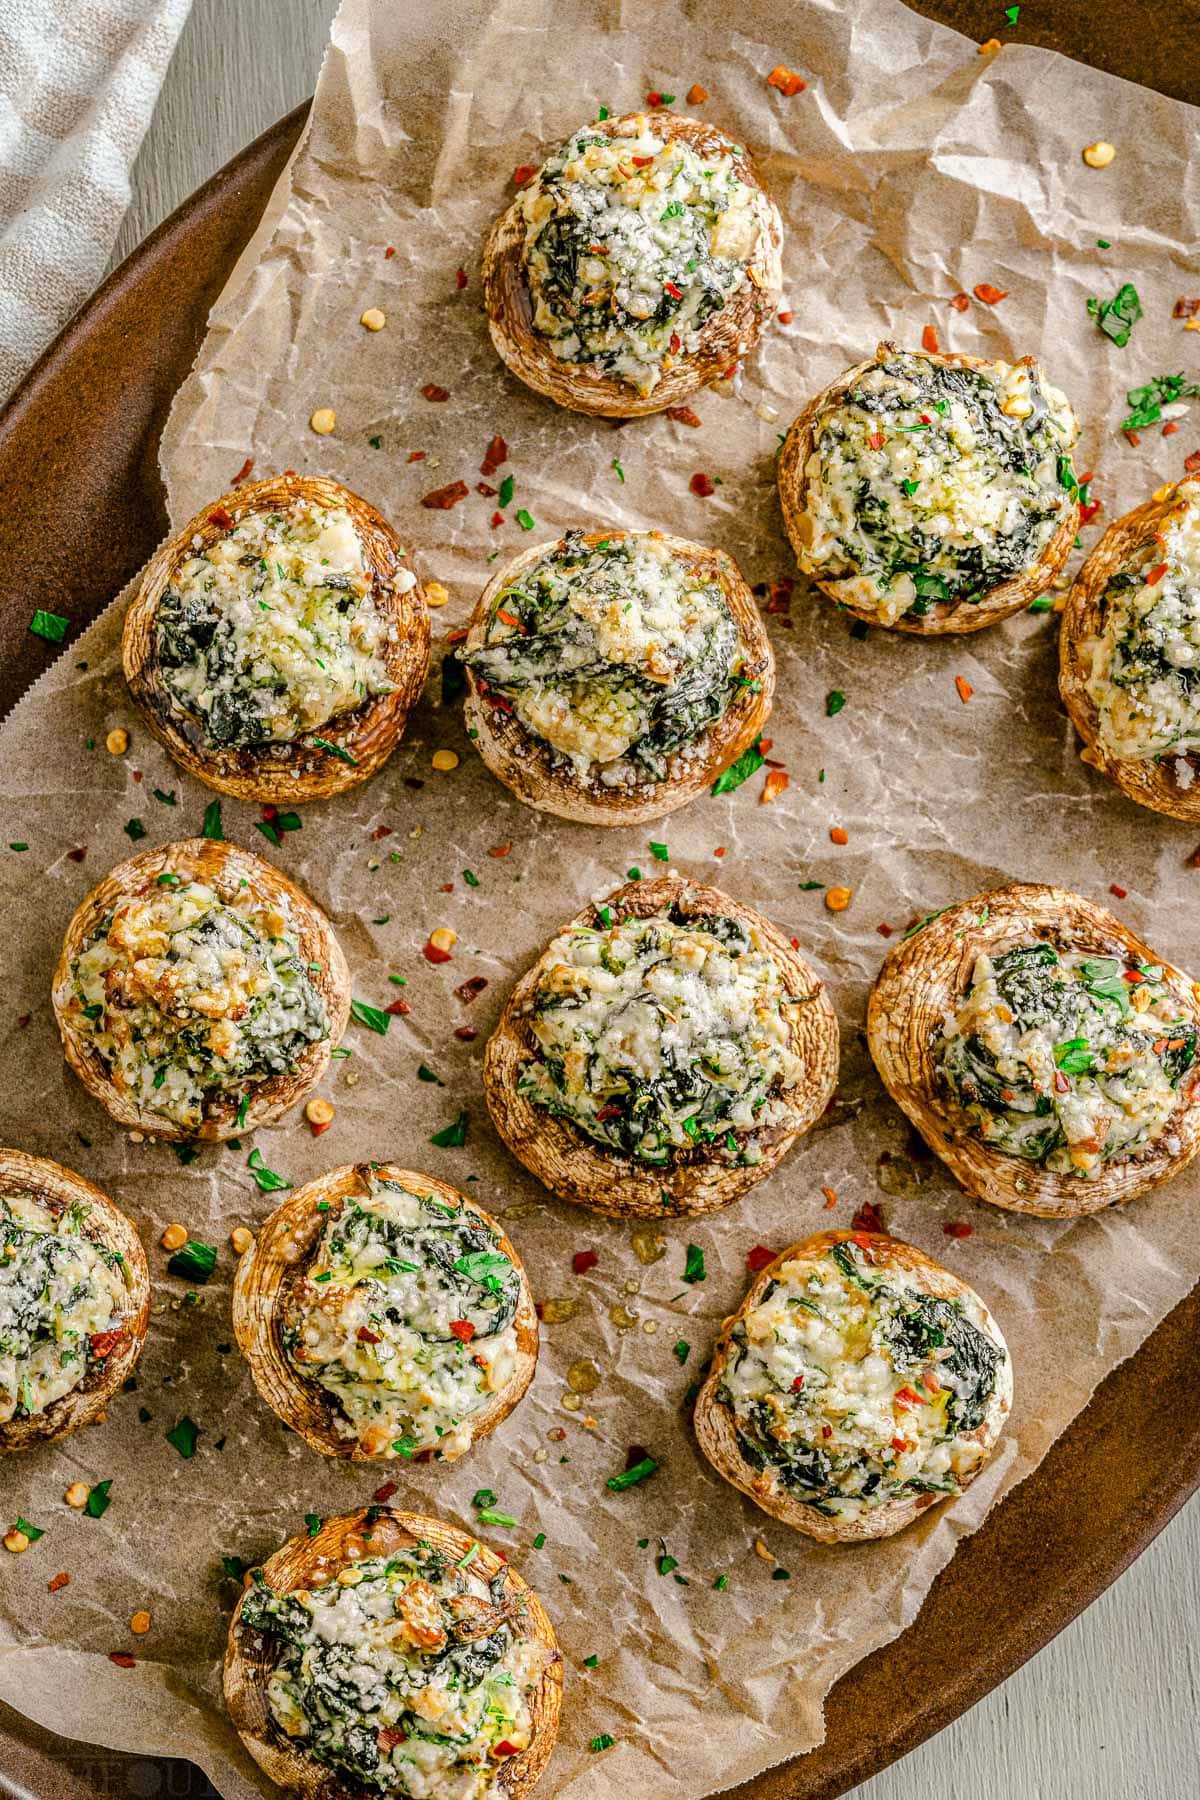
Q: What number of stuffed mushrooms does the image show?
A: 12